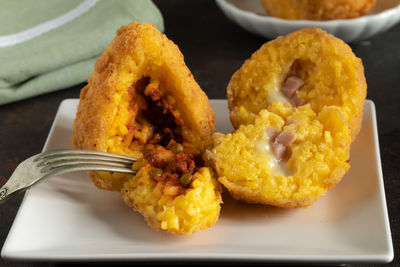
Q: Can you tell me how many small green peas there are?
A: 3